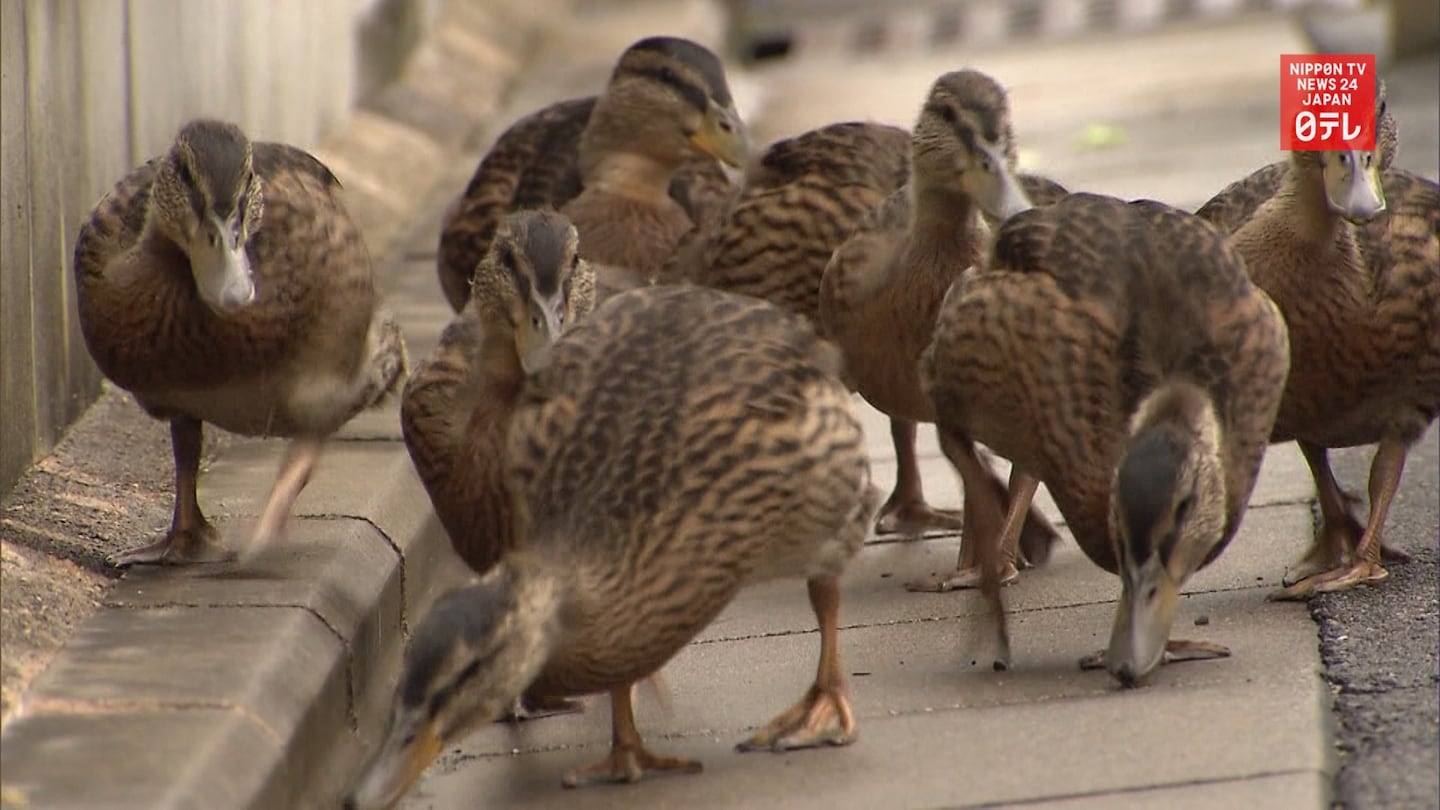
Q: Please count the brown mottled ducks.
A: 8